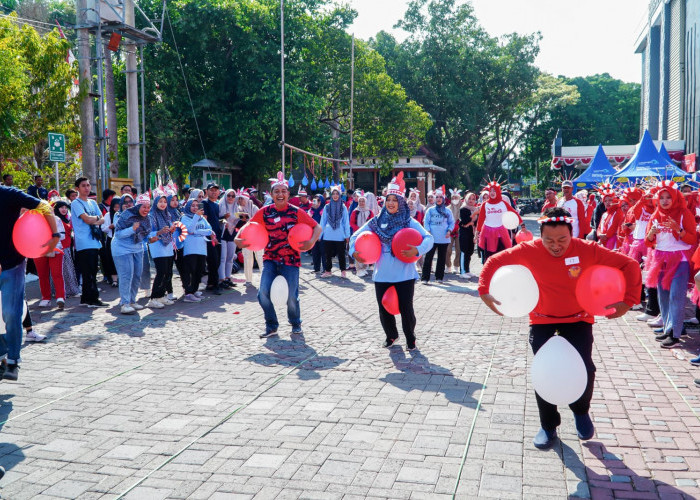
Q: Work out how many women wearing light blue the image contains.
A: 8